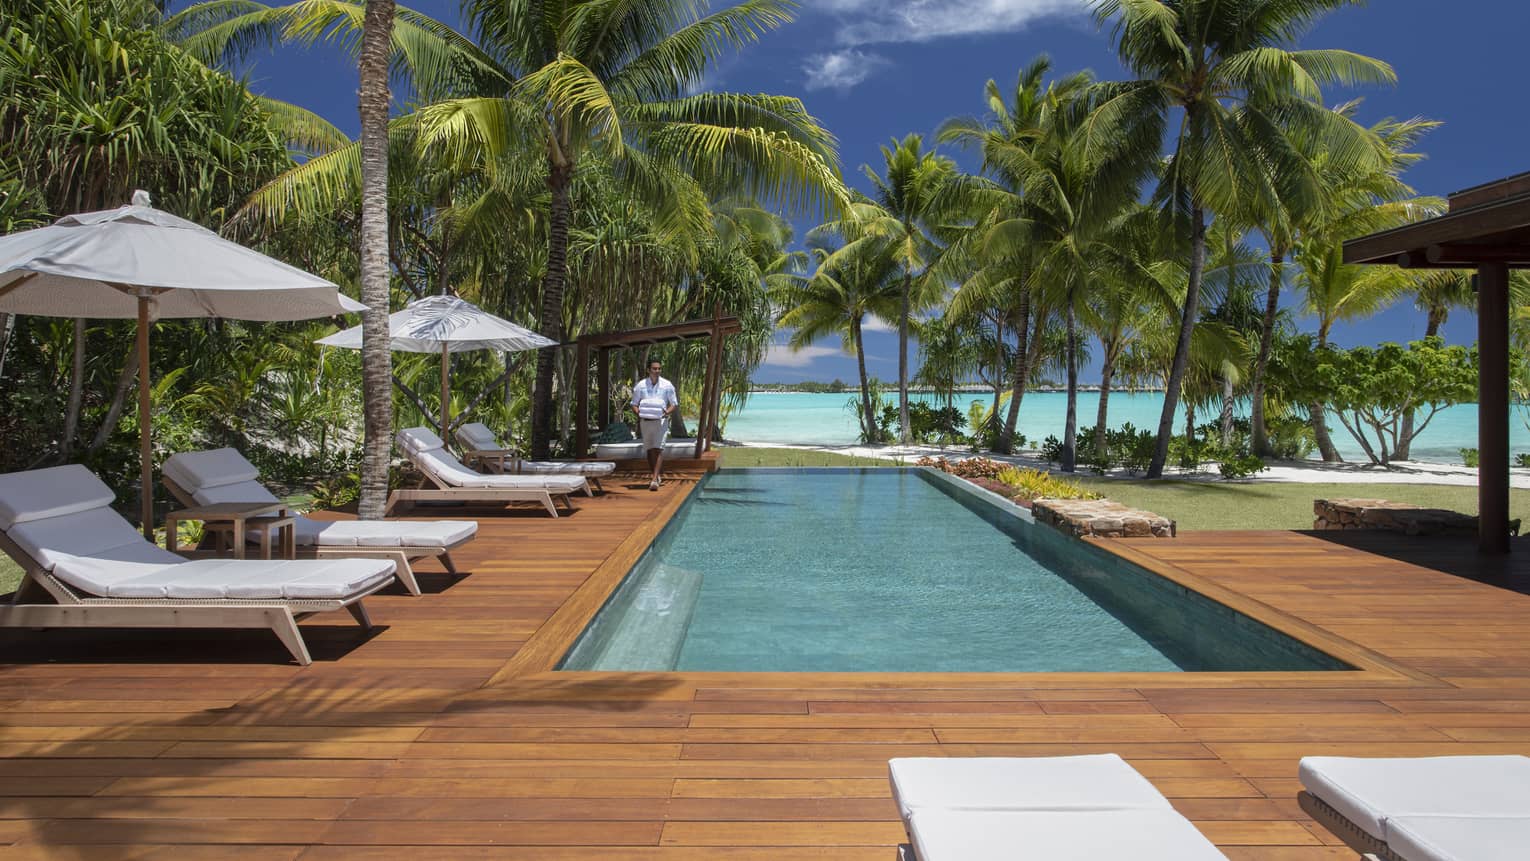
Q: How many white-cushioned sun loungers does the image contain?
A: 6